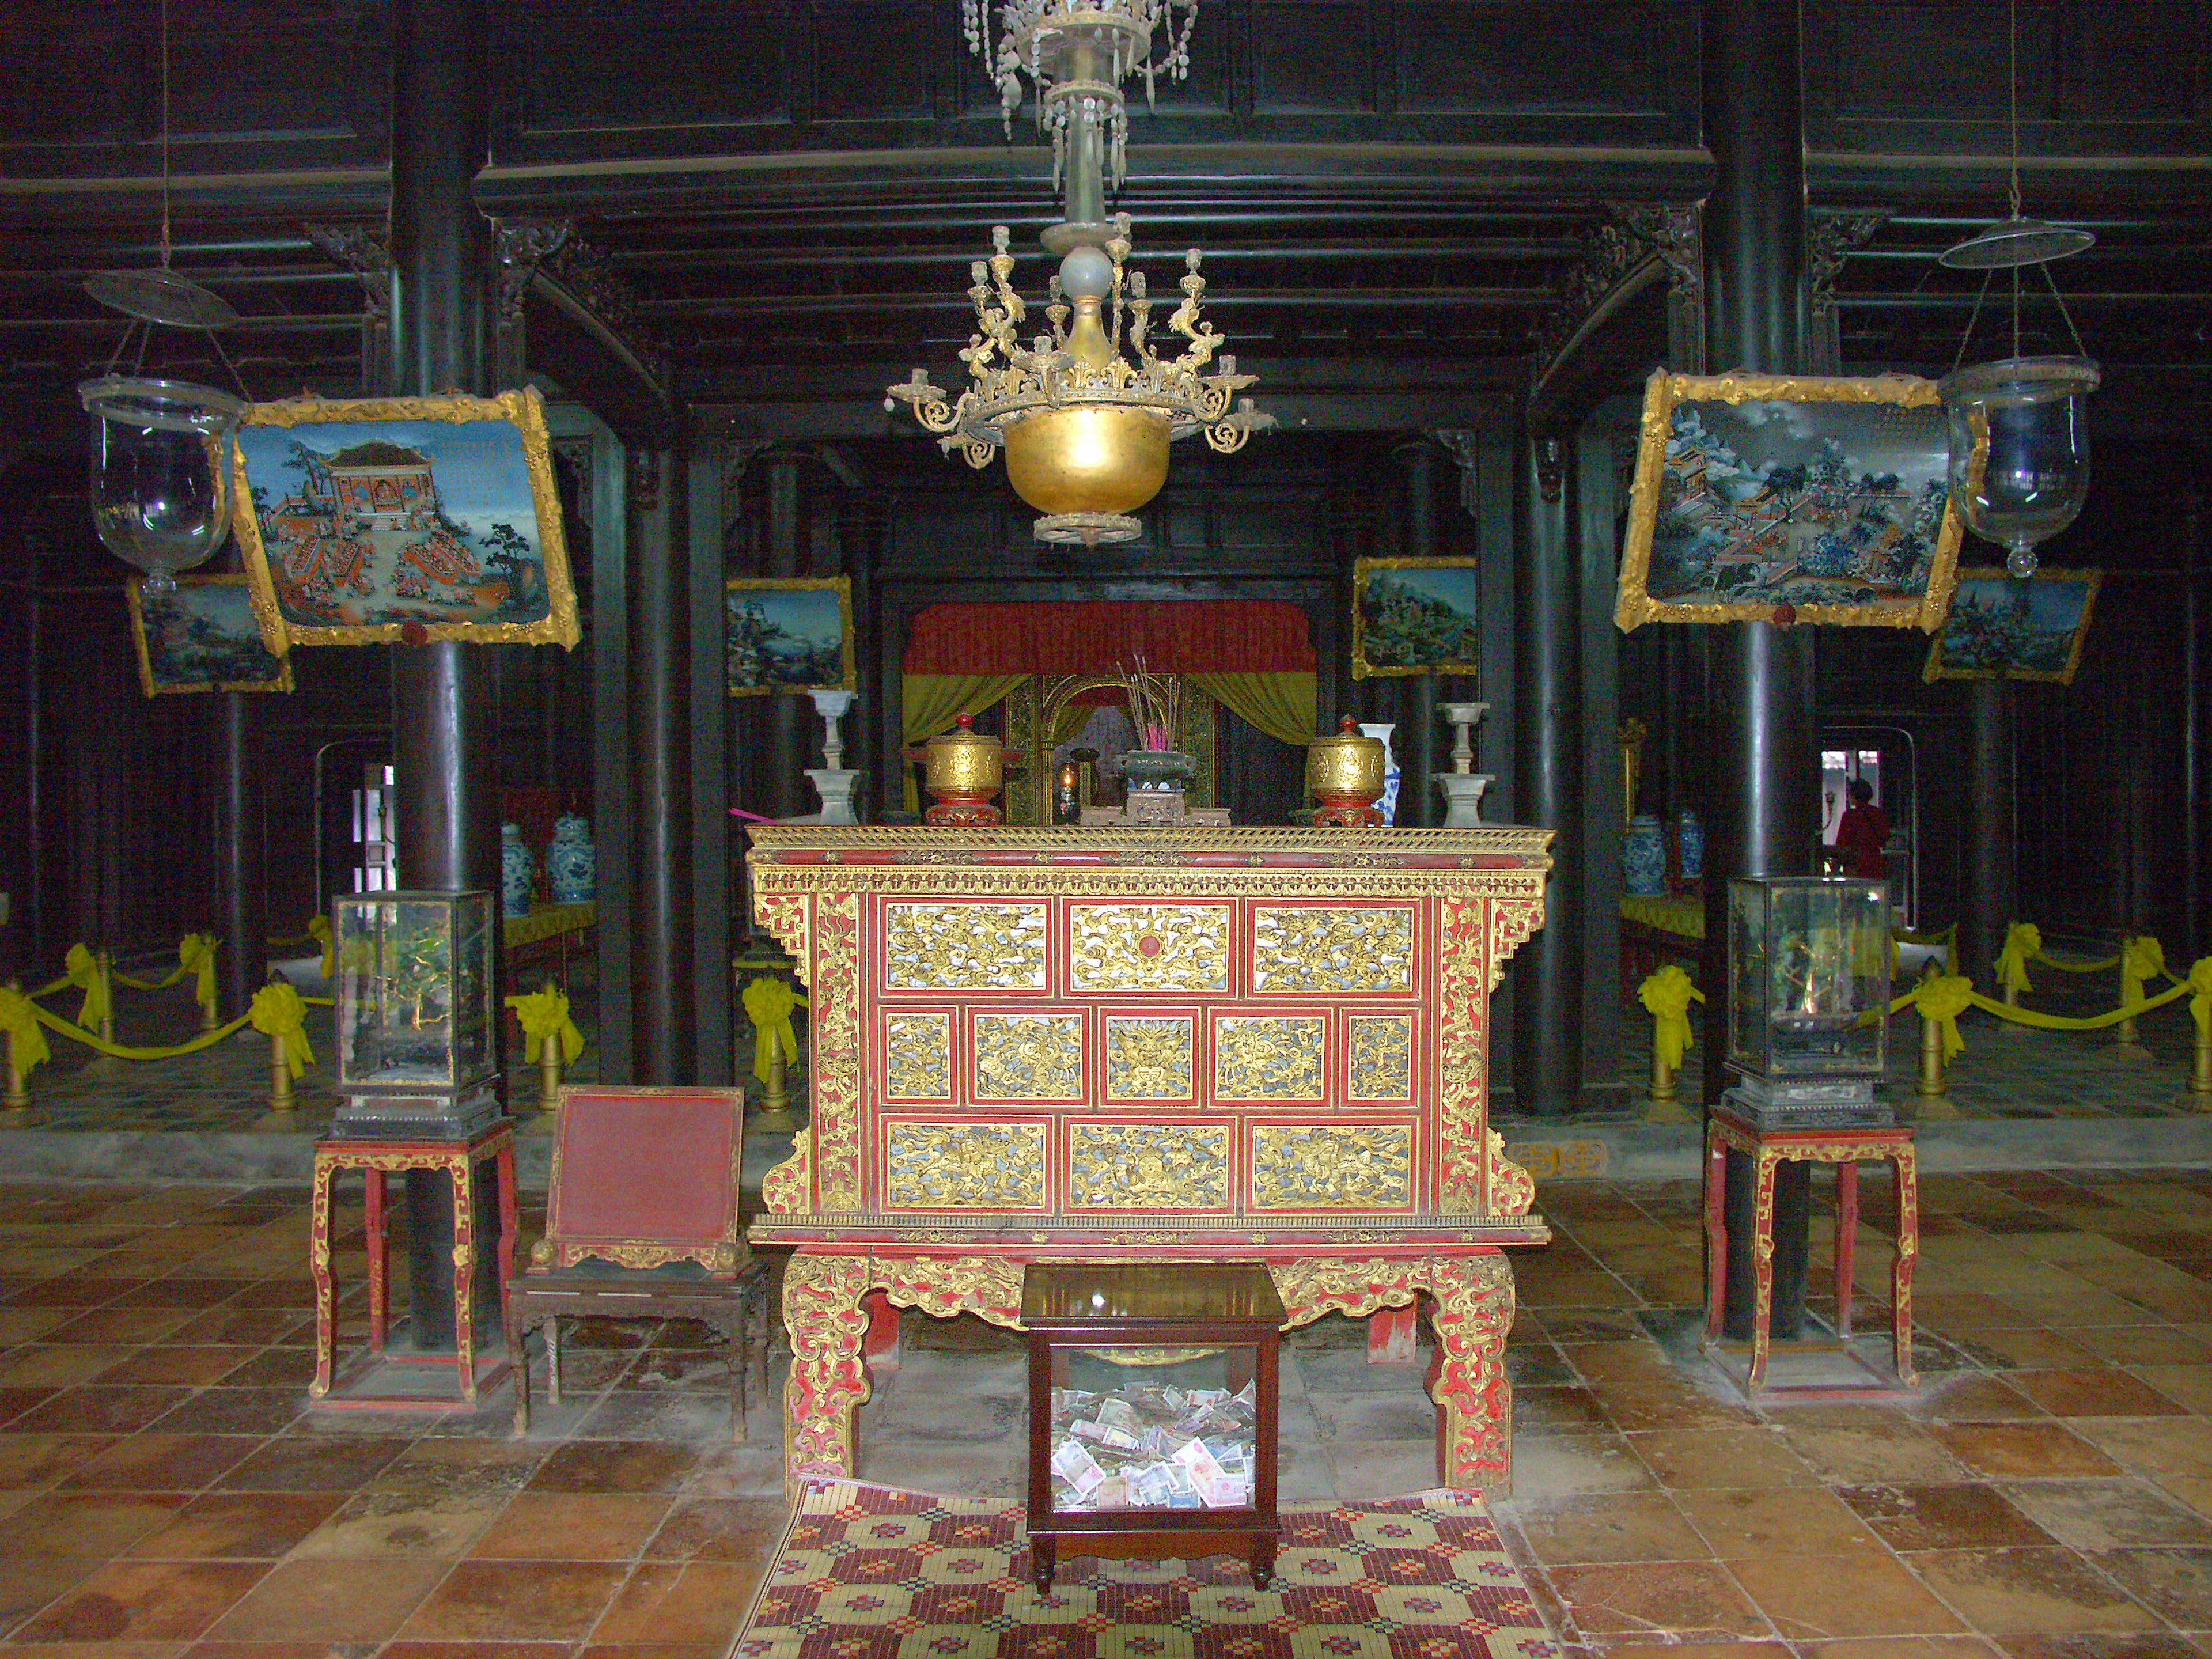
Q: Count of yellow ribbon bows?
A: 12